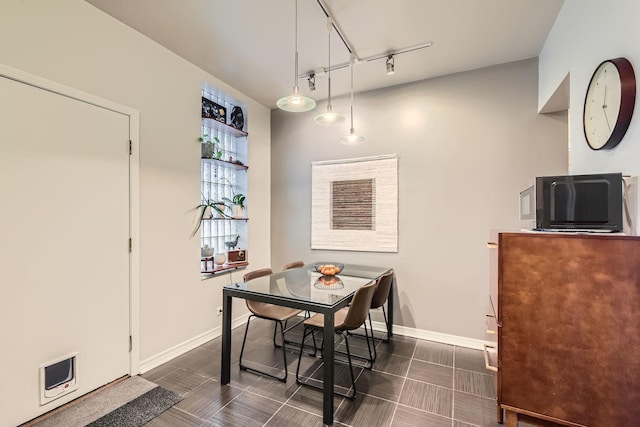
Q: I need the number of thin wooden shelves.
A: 4